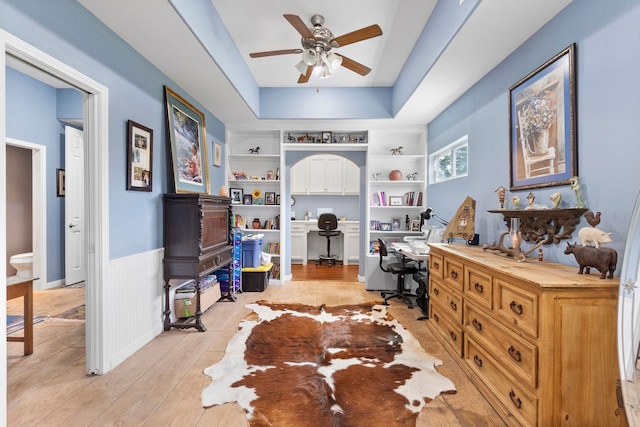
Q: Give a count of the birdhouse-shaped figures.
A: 2